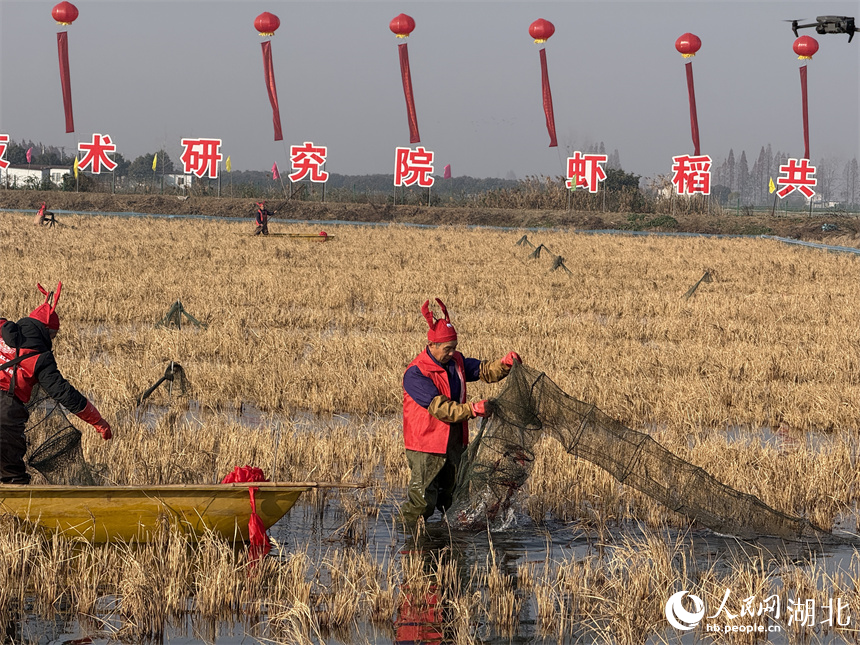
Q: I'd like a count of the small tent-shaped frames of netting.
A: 6